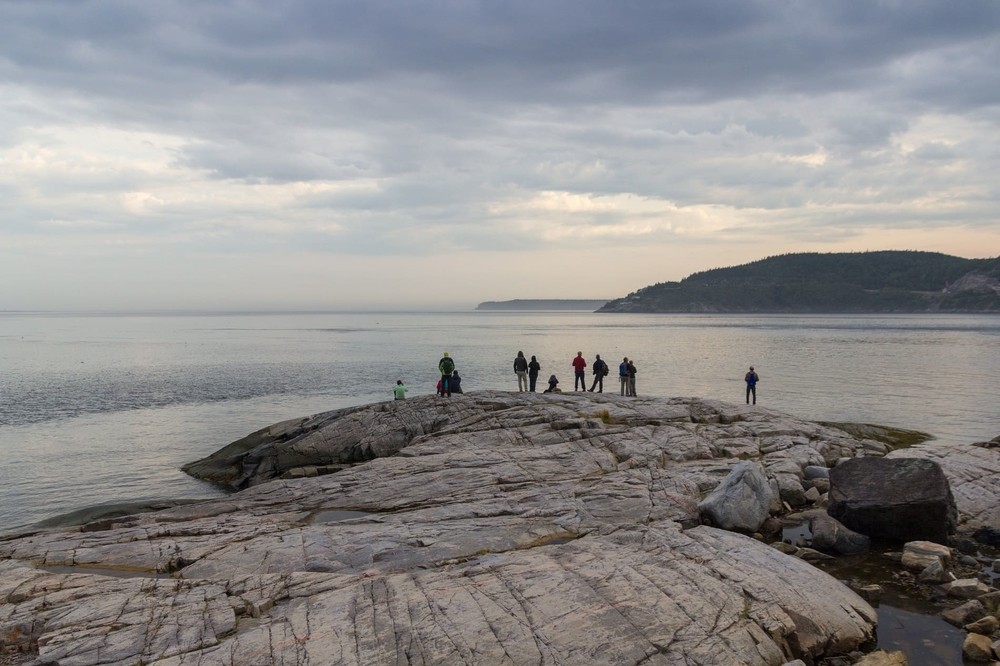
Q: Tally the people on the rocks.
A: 12